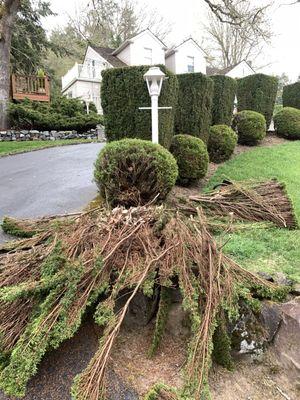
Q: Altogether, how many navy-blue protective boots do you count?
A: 0